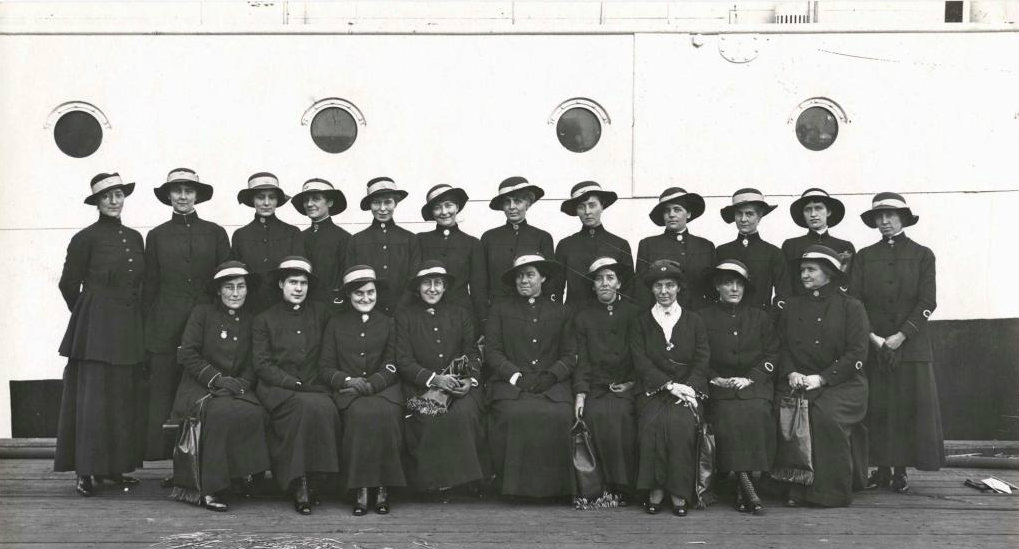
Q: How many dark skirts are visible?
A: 12